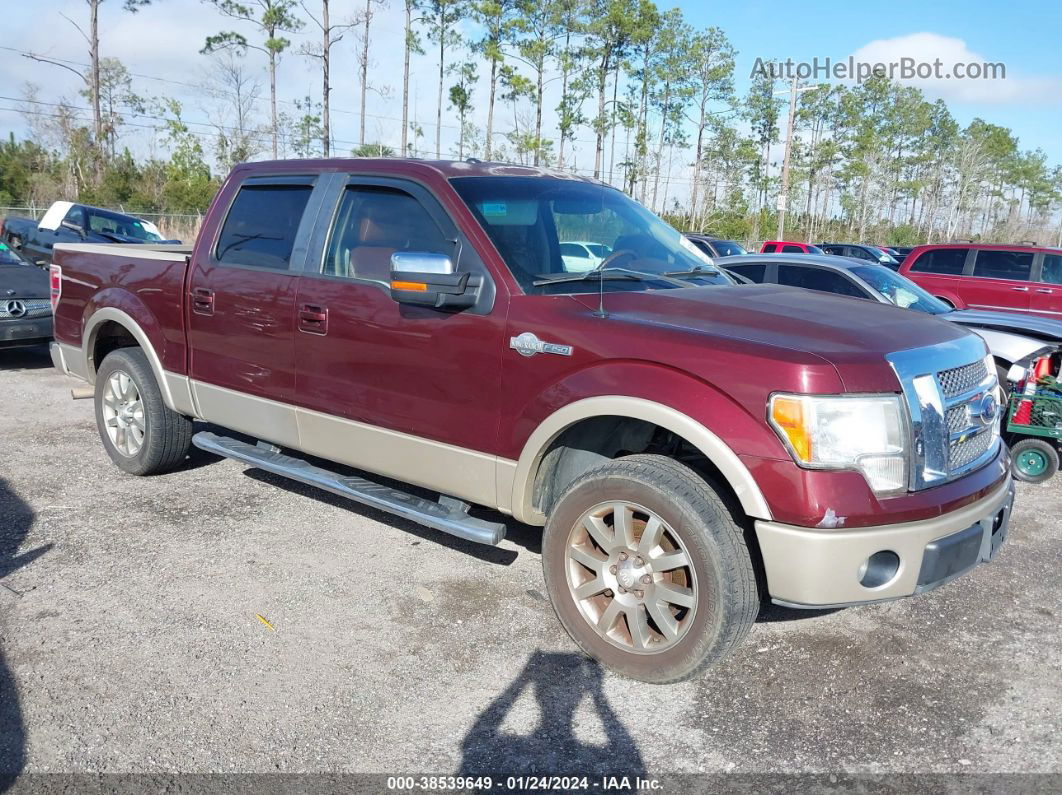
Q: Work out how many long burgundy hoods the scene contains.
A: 1